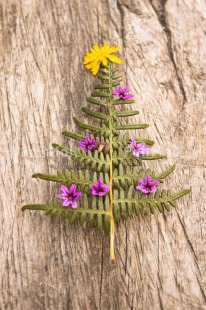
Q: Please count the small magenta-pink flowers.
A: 6